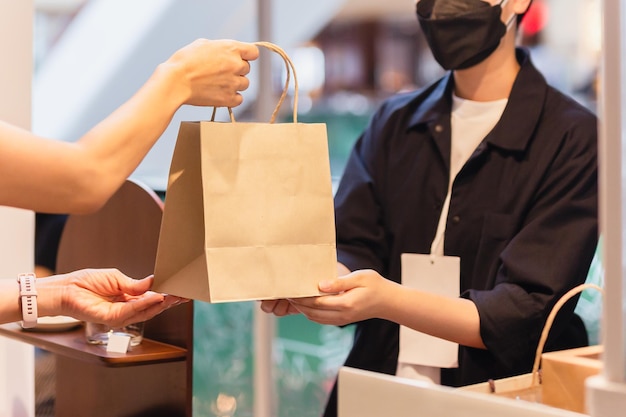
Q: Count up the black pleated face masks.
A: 1